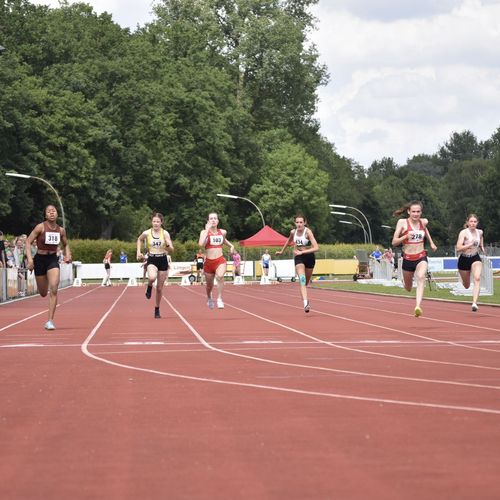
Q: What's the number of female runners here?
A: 6